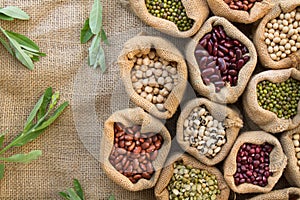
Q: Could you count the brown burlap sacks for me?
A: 12